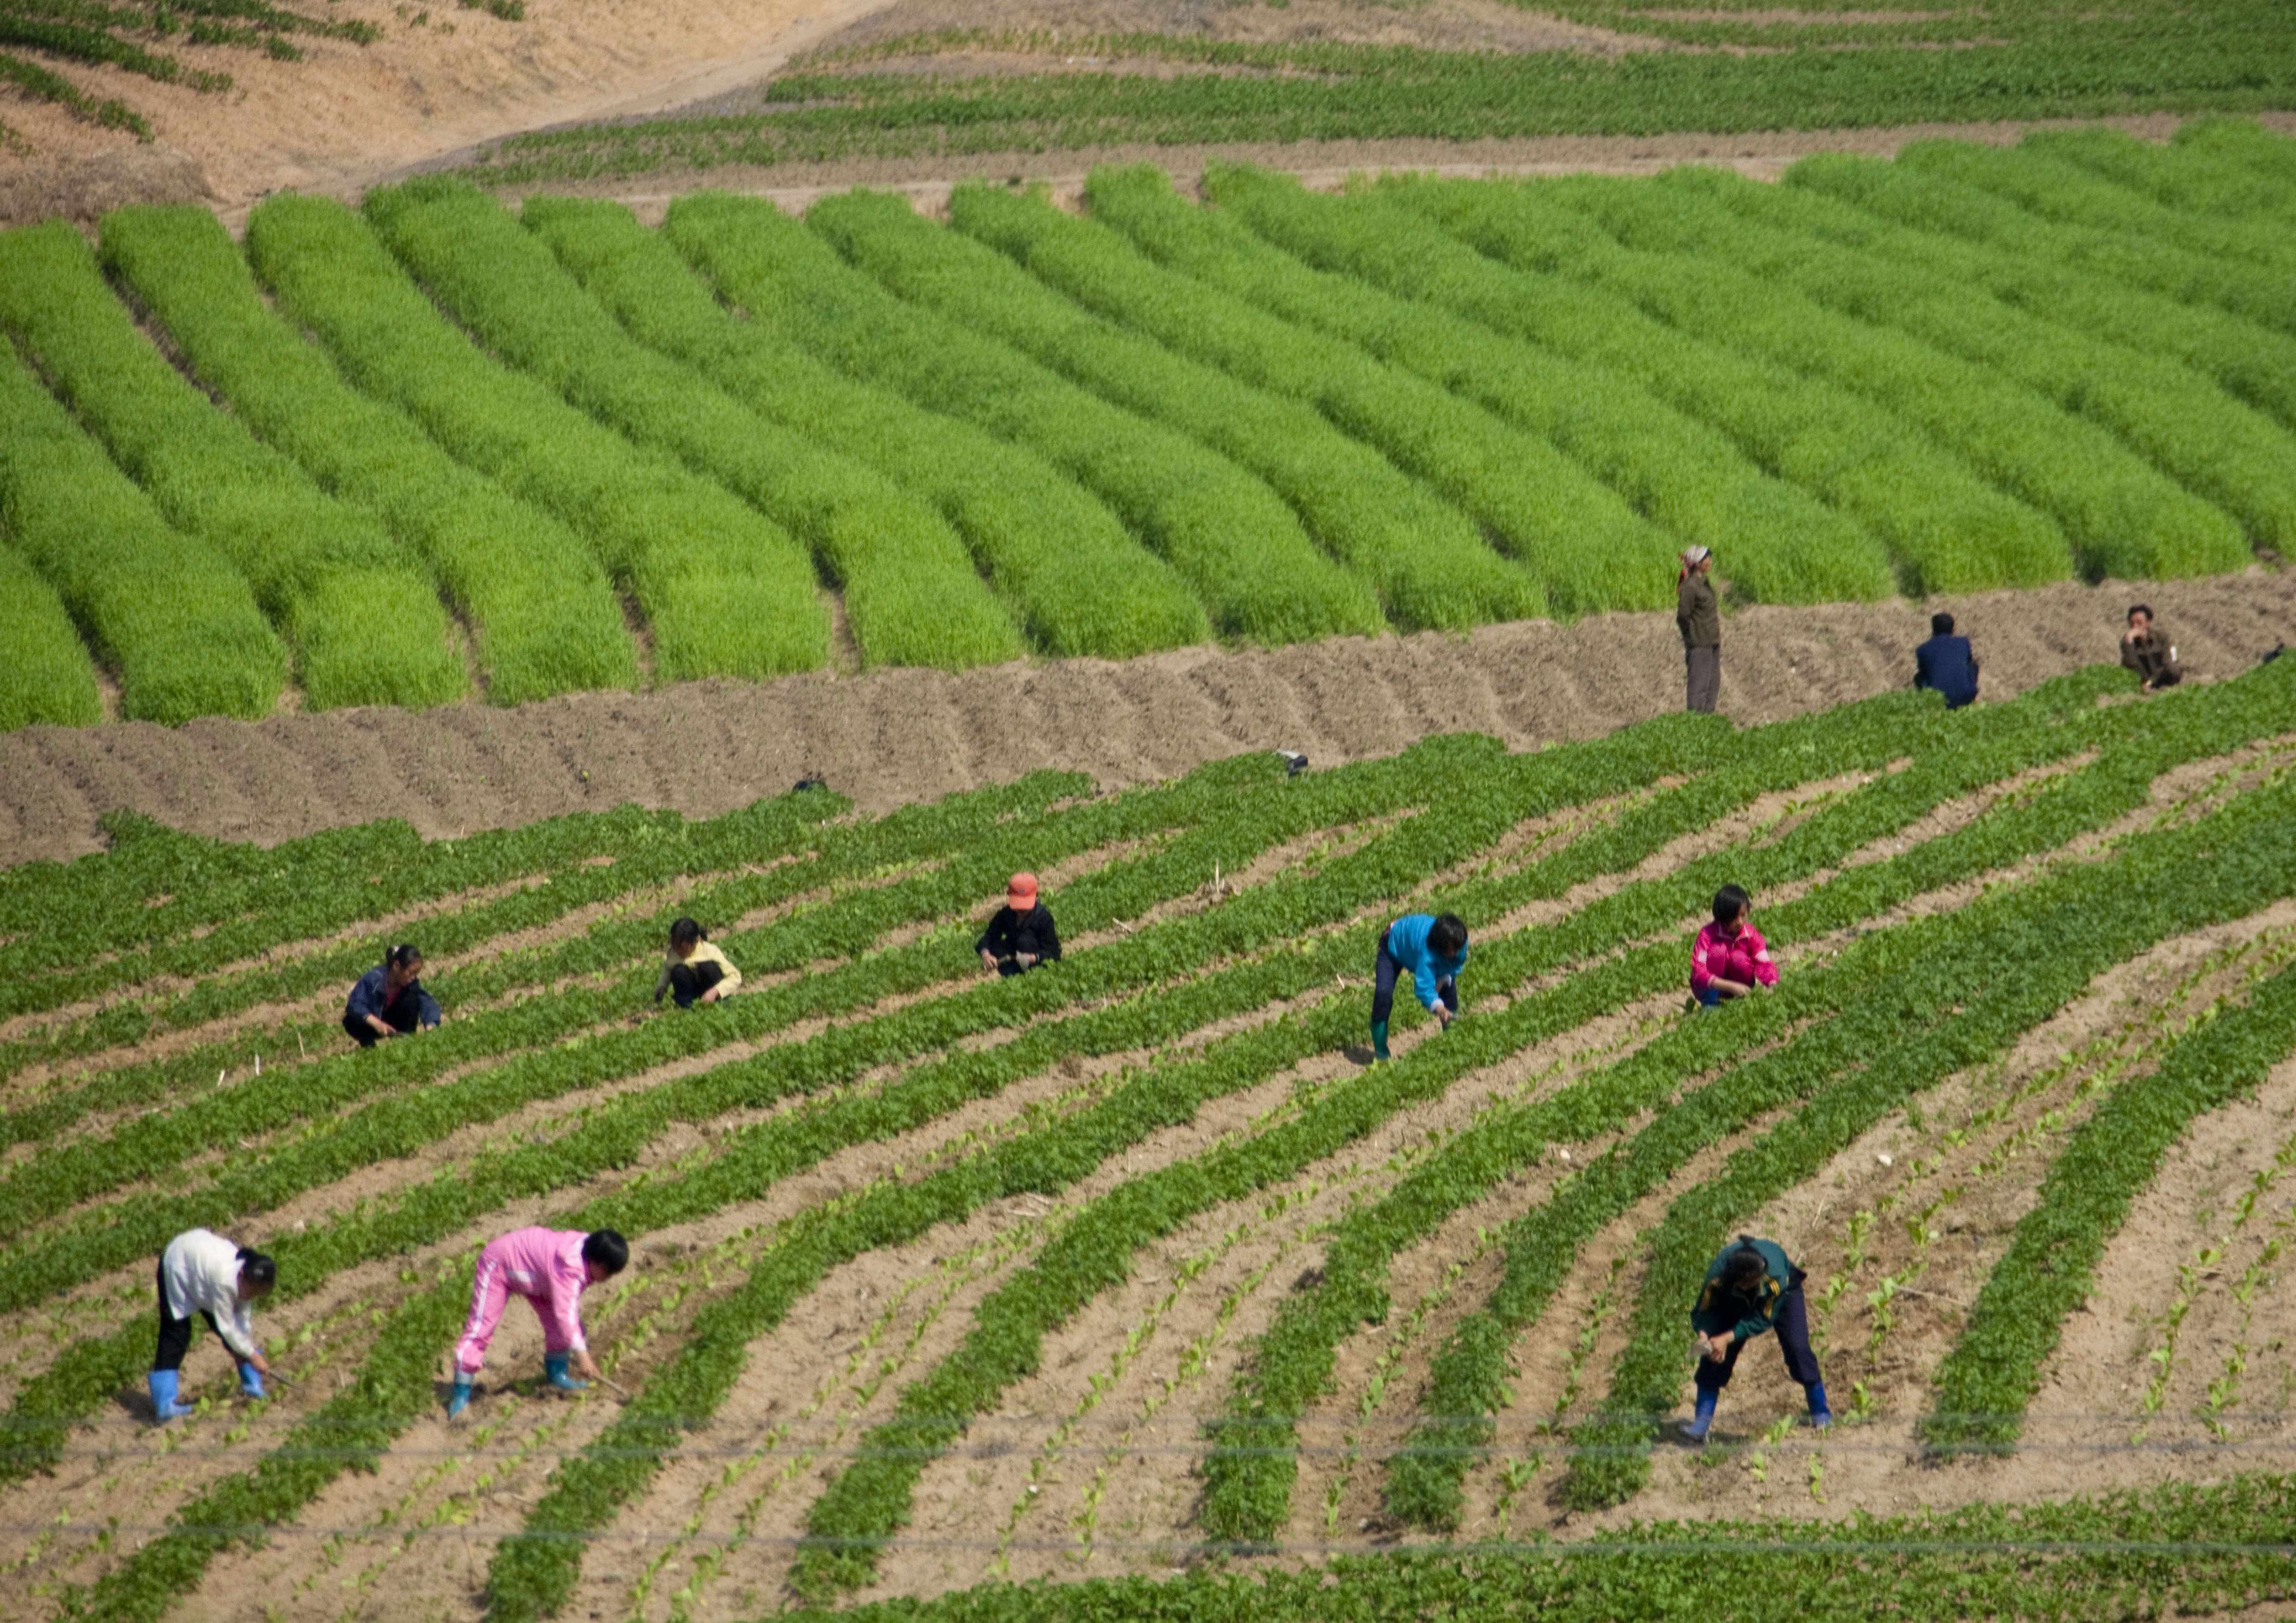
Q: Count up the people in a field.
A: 11